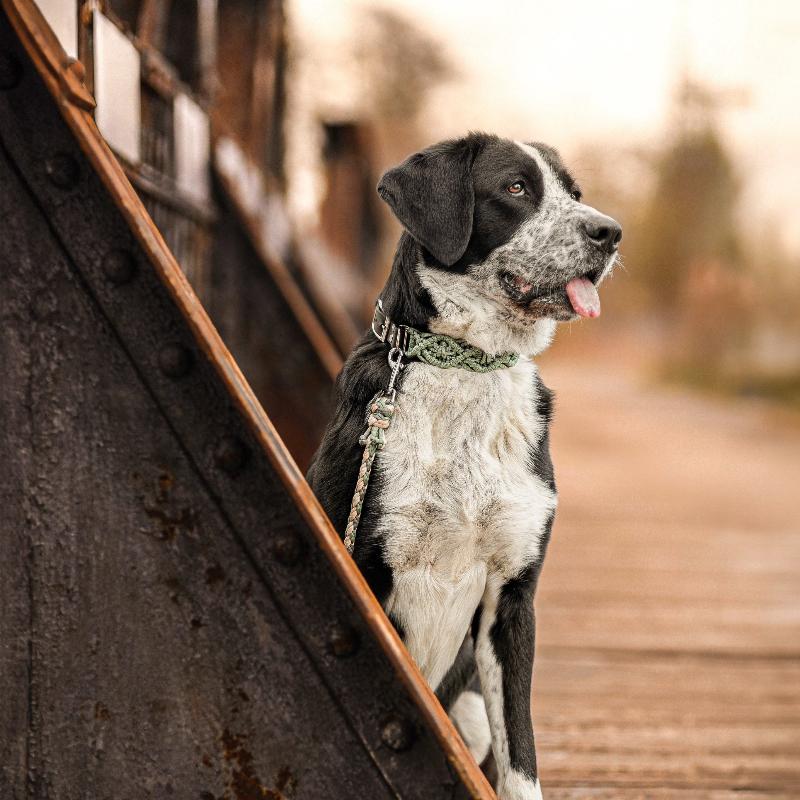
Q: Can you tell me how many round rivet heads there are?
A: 8